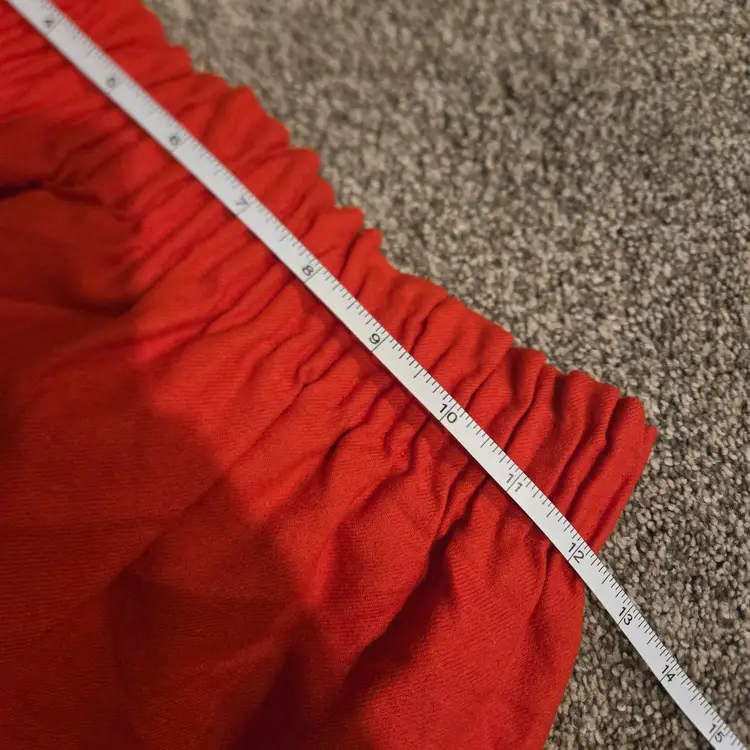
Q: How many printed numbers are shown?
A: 12